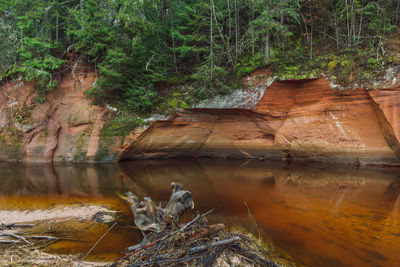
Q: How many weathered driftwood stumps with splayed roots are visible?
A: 1